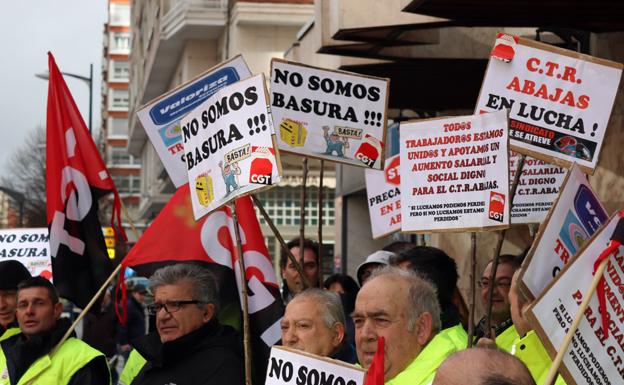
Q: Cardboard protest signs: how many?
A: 11